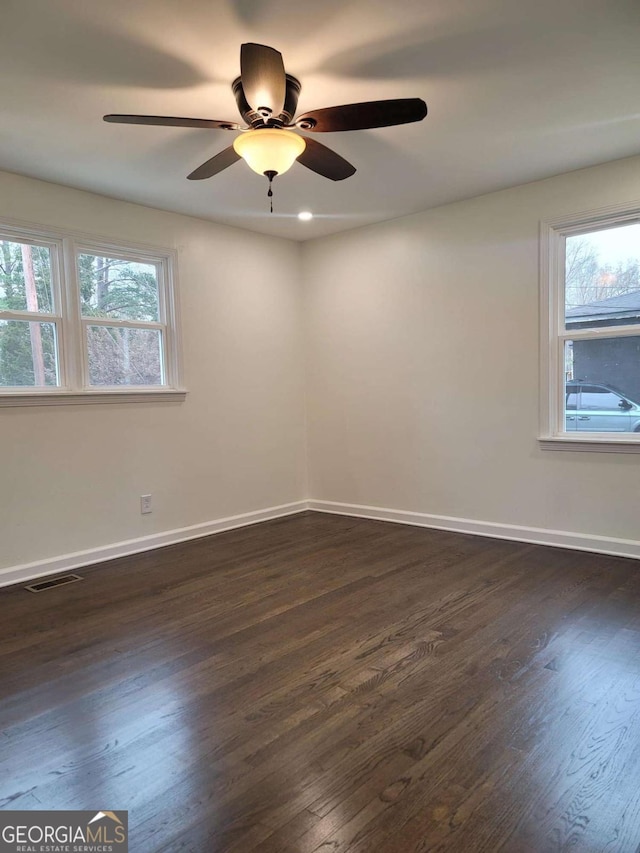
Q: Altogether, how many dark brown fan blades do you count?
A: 5